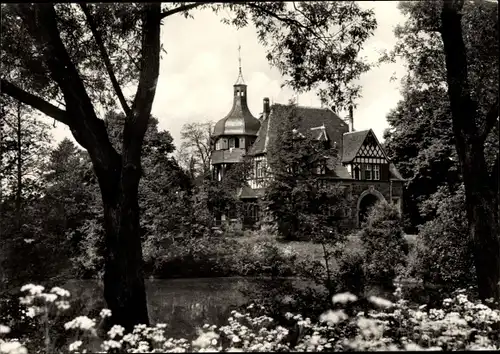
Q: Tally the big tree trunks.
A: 2